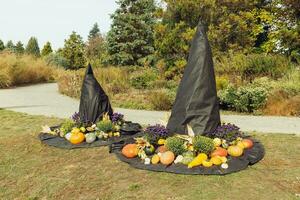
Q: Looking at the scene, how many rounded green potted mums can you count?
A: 4